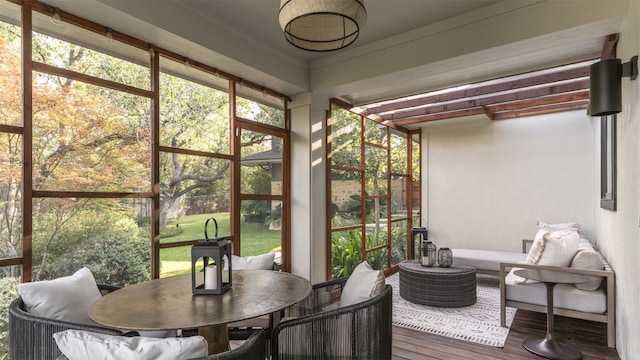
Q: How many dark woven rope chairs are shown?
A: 4